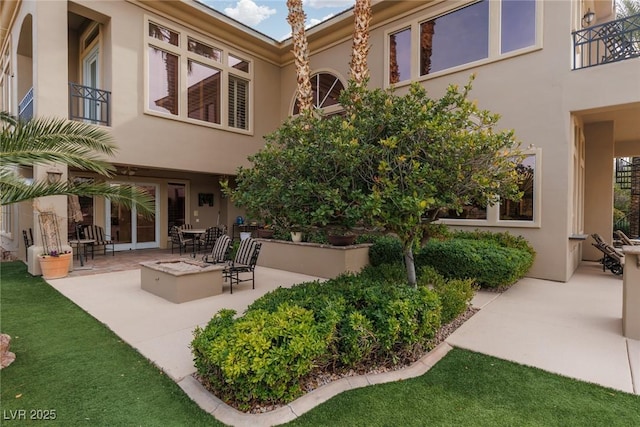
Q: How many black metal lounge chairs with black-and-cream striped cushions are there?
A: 2